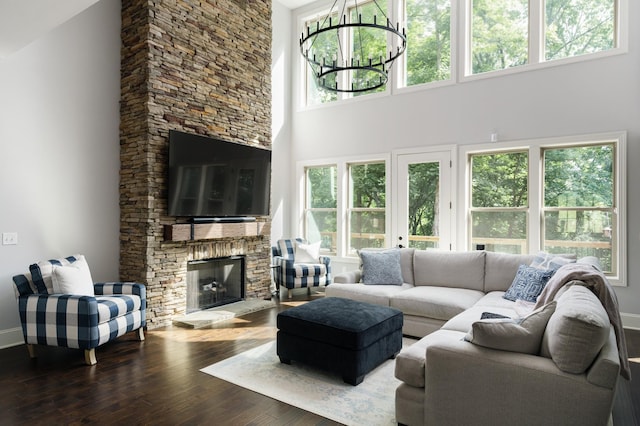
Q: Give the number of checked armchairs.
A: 2